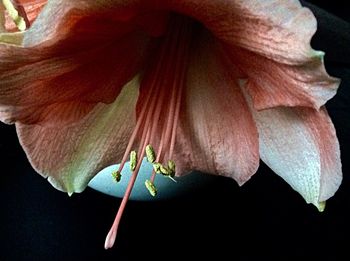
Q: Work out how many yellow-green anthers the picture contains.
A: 6